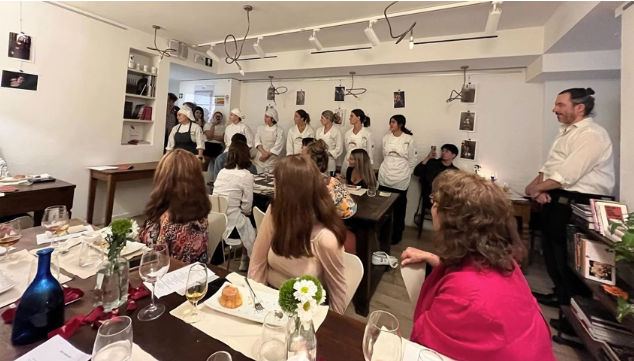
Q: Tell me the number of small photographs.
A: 11